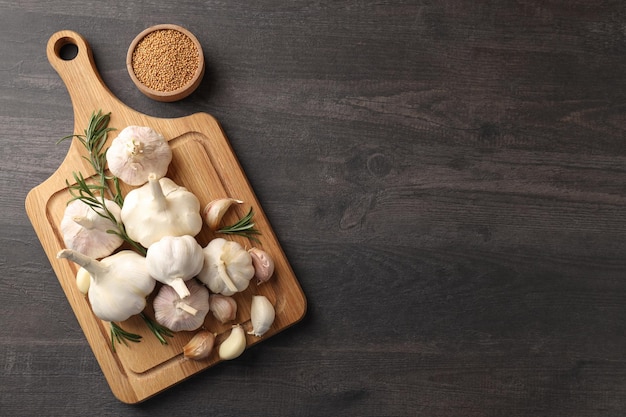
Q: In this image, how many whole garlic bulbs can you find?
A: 7